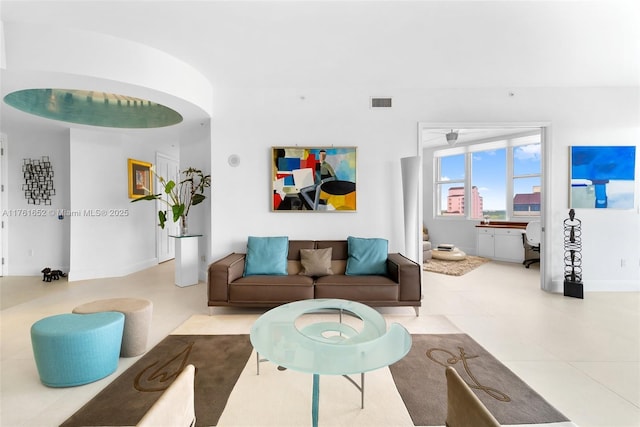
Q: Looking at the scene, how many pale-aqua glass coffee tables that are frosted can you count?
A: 1